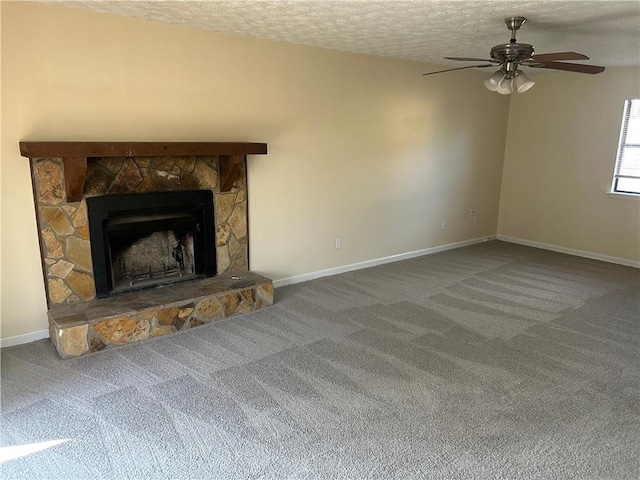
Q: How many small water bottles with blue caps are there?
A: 0